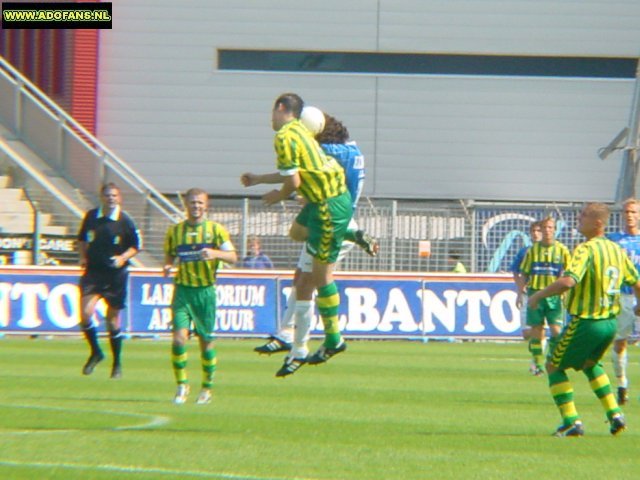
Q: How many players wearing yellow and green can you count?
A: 4